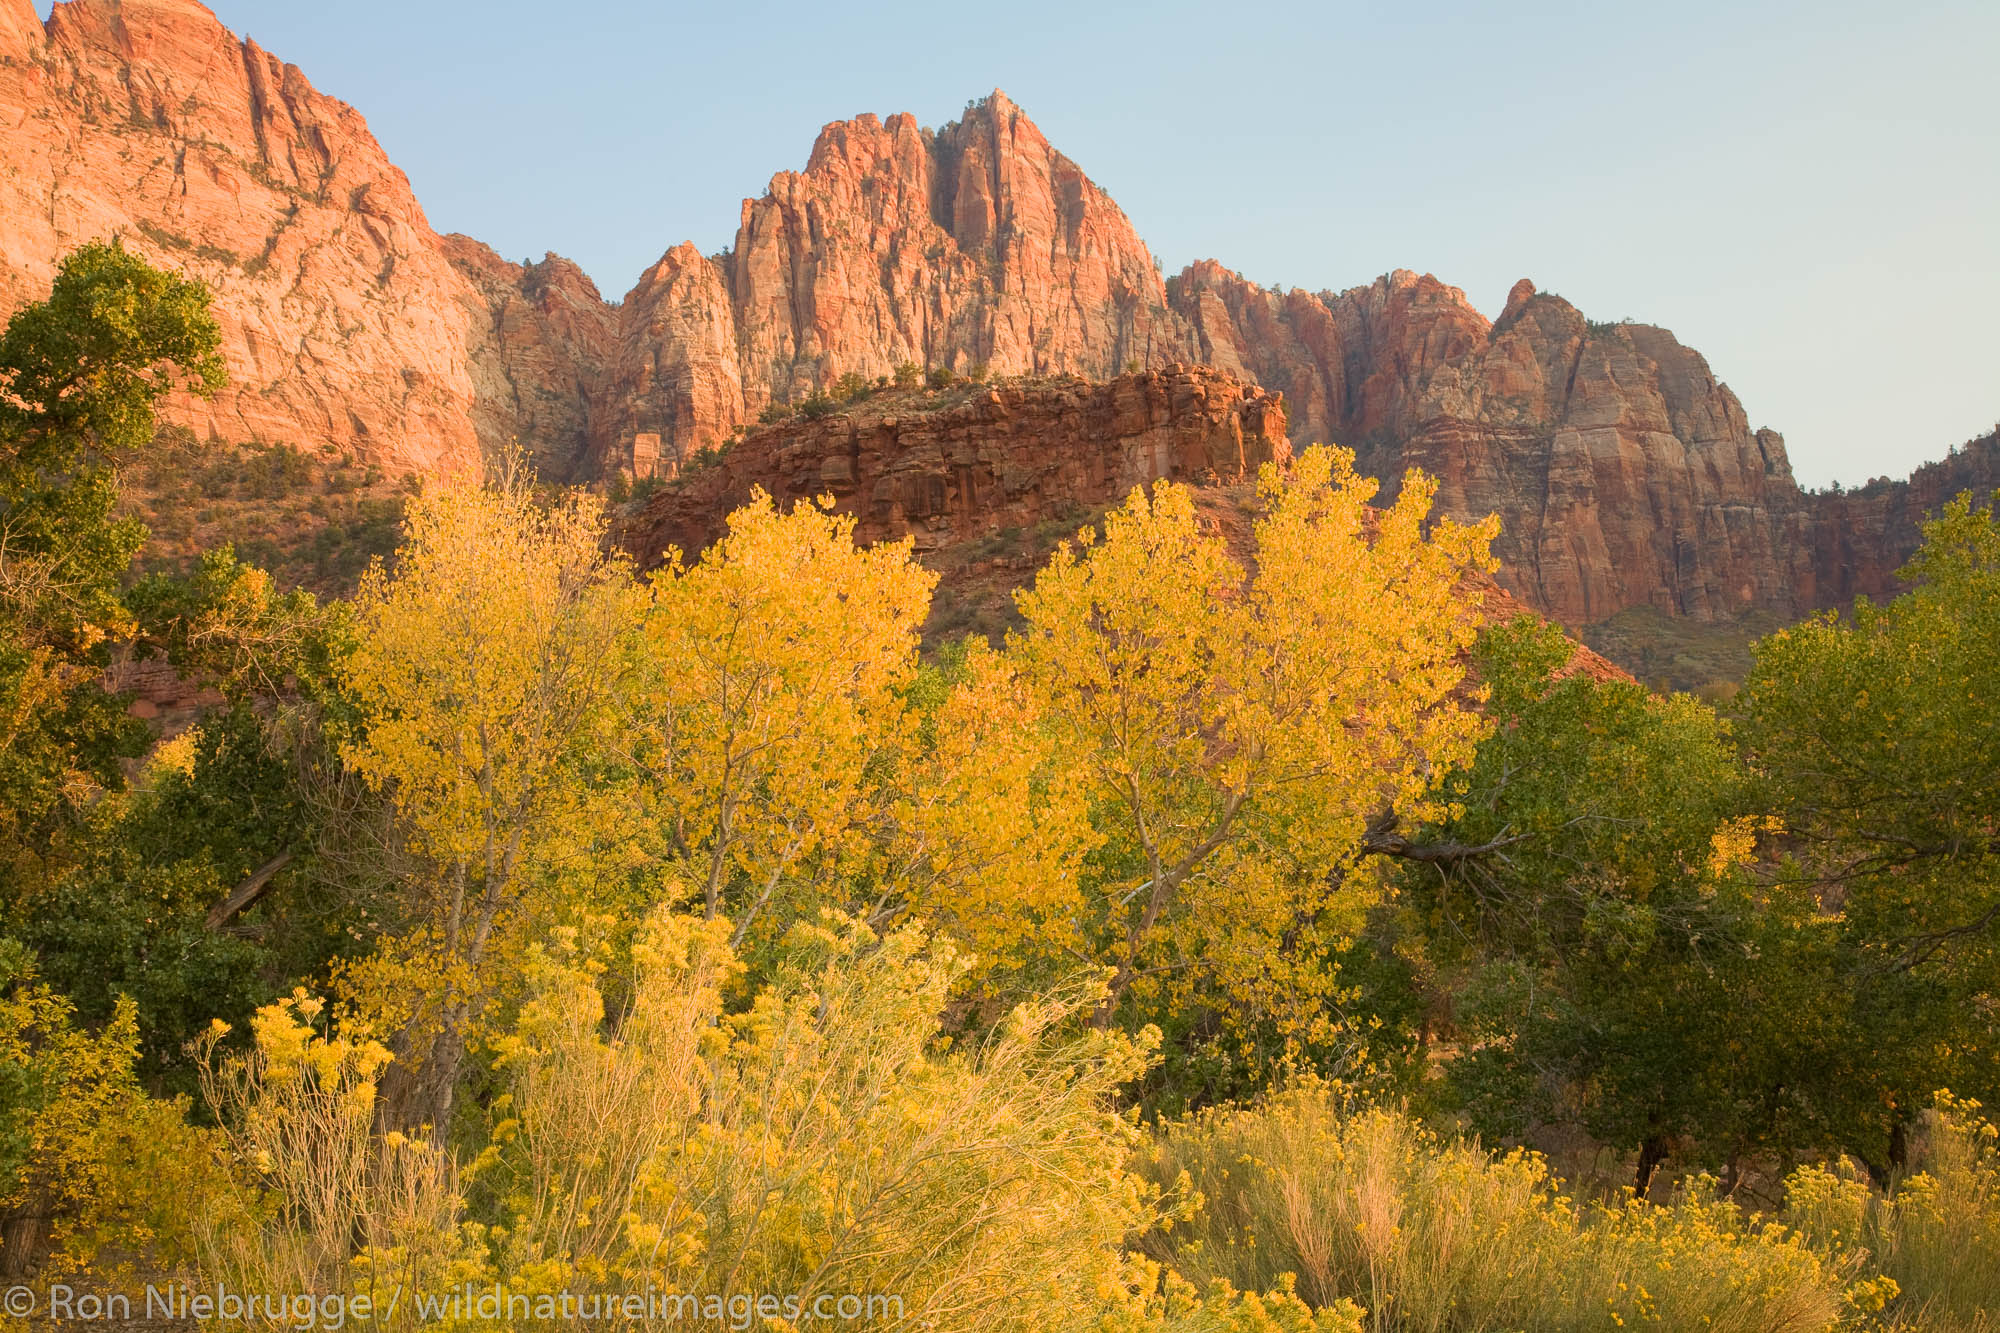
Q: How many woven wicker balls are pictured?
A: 0